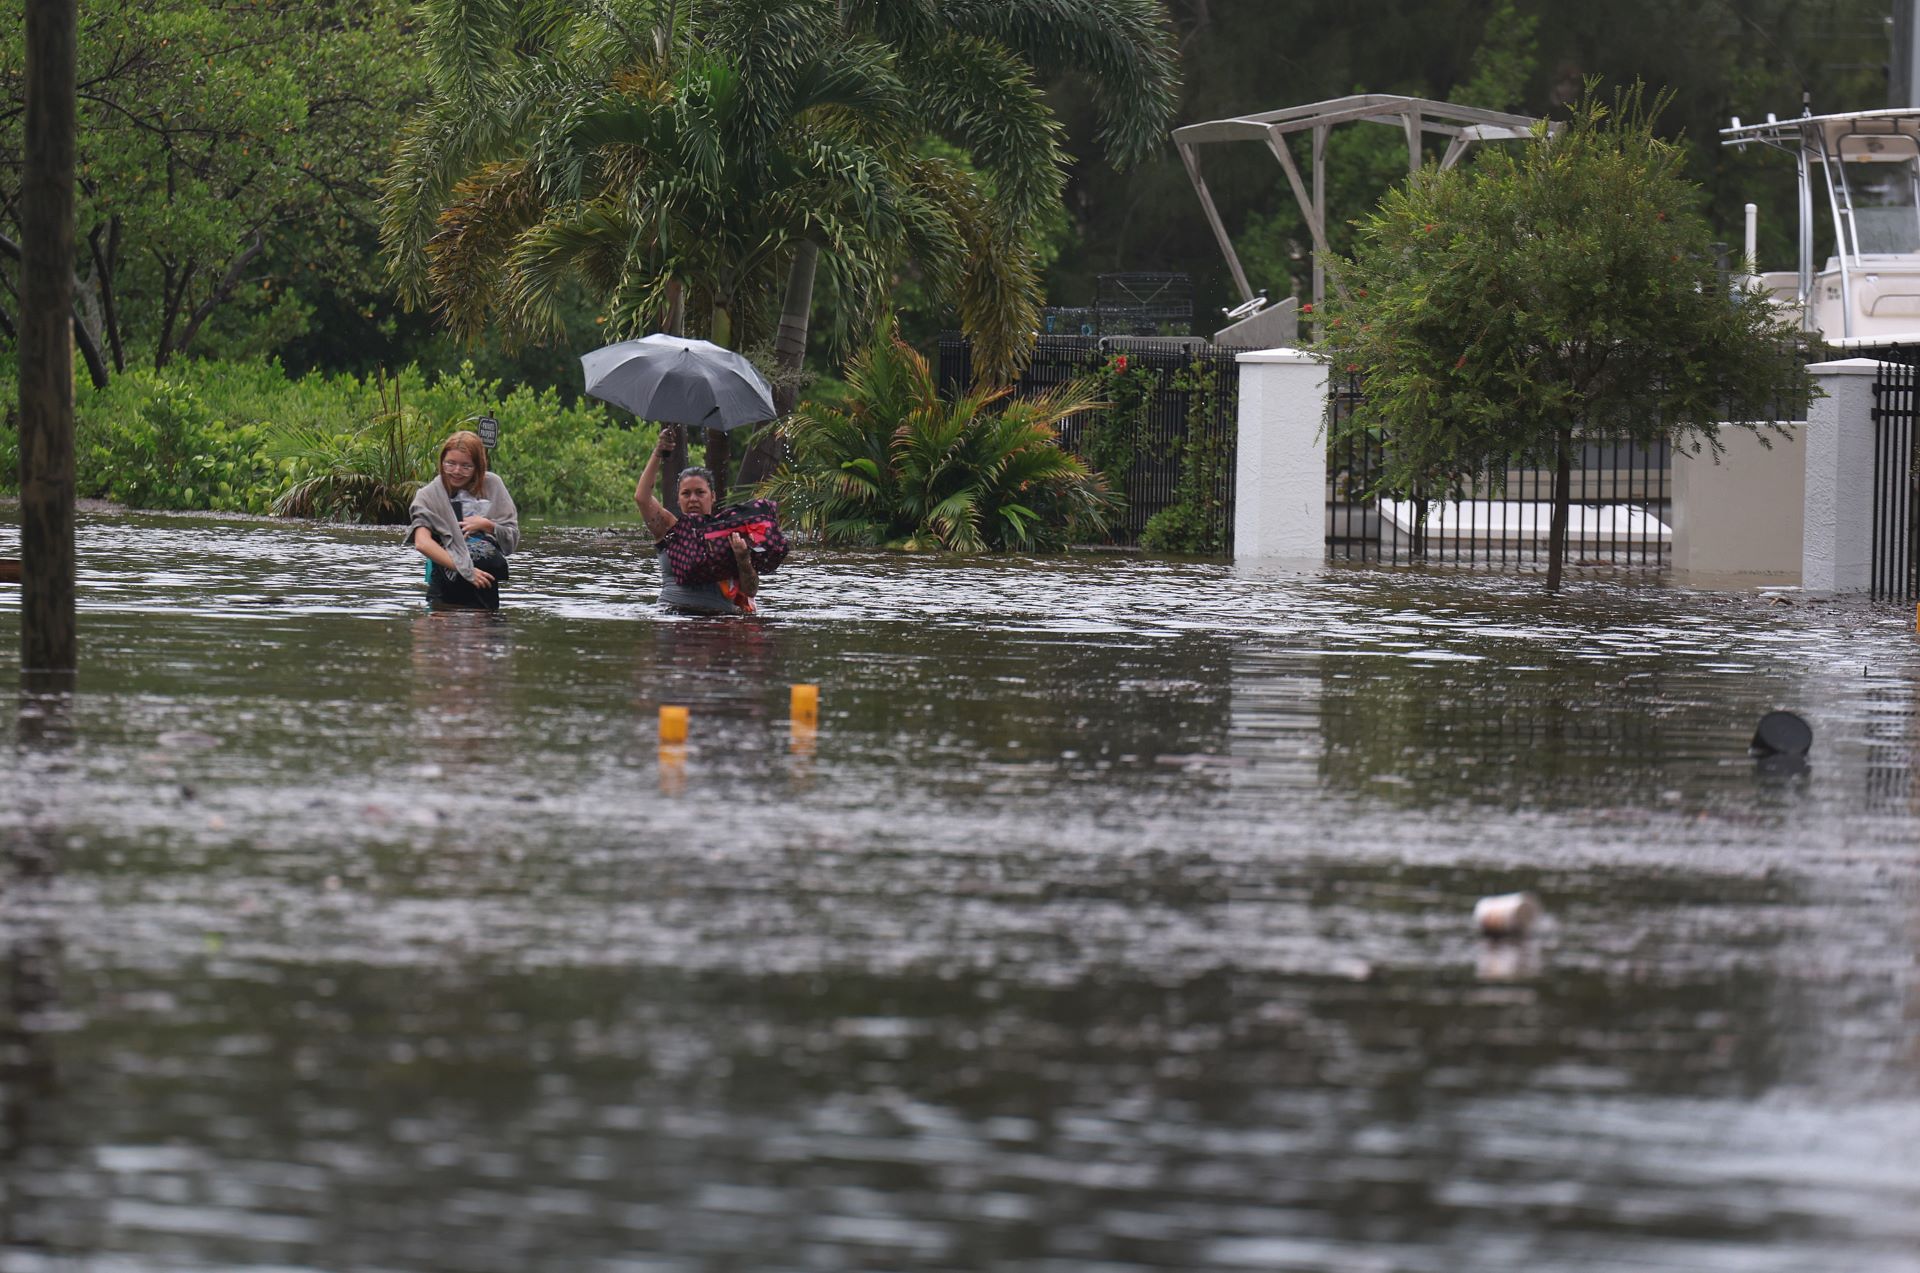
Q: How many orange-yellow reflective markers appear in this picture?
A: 2